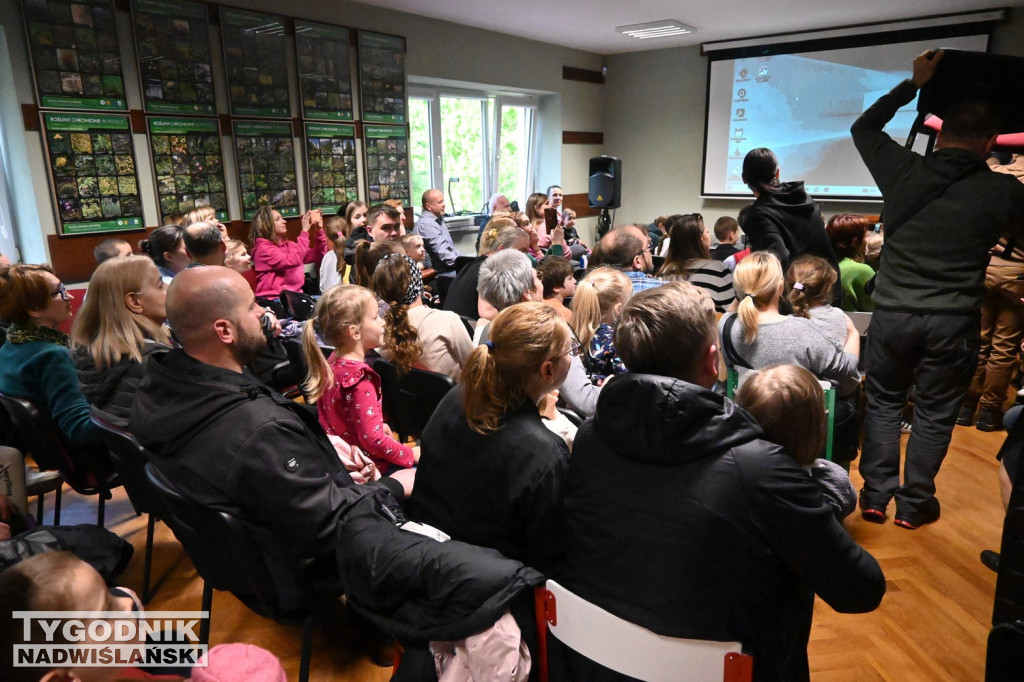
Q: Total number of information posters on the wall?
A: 10